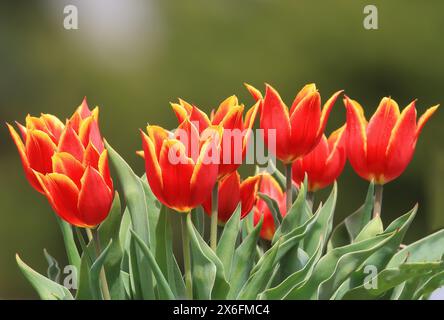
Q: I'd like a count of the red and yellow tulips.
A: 10